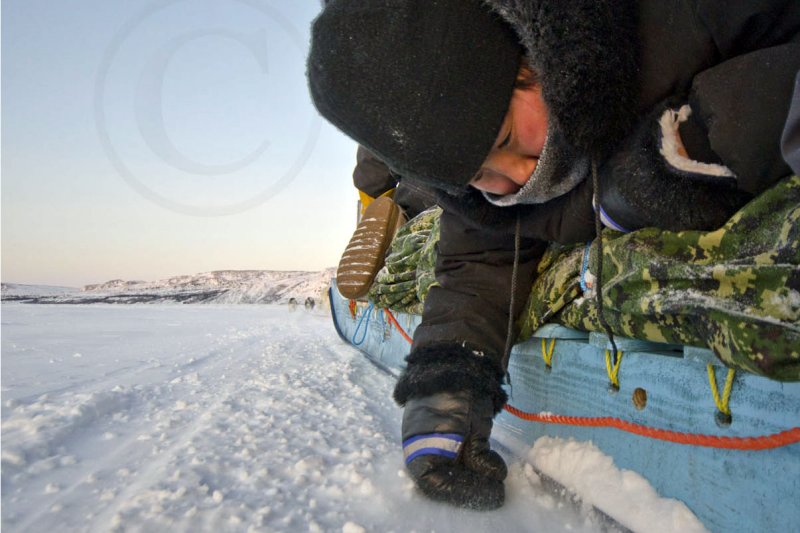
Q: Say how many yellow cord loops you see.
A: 3